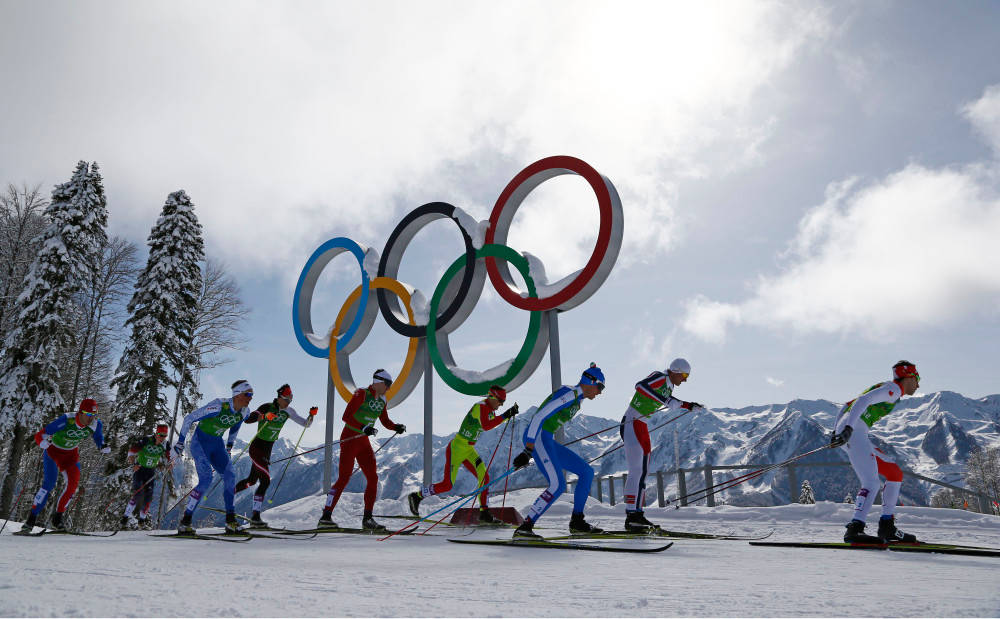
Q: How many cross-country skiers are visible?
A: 9